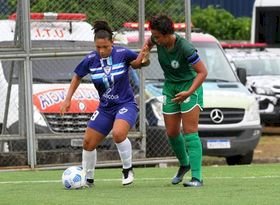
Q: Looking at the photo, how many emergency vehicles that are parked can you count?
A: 3